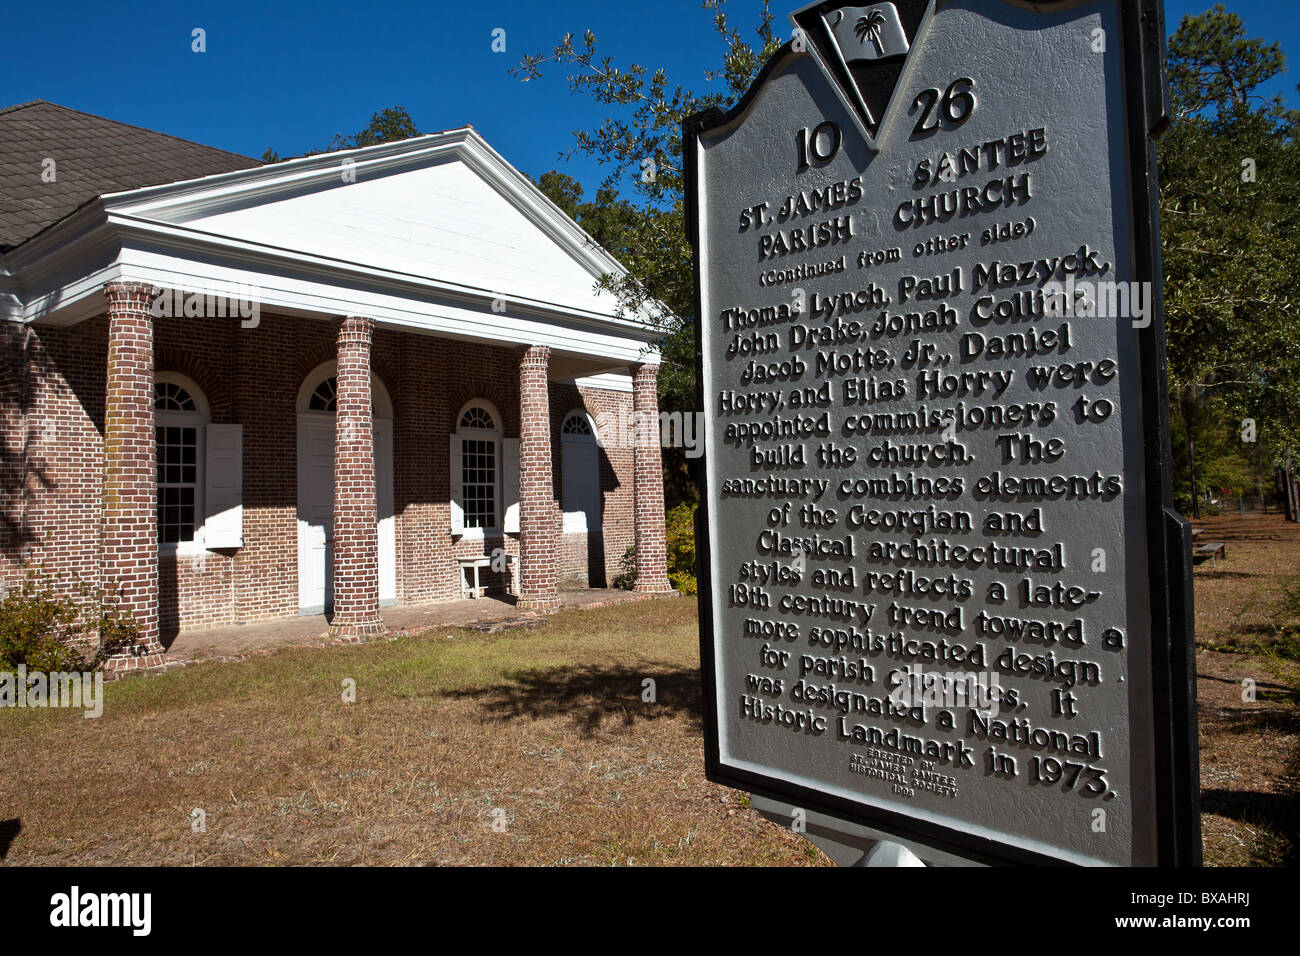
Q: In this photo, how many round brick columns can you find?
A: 4